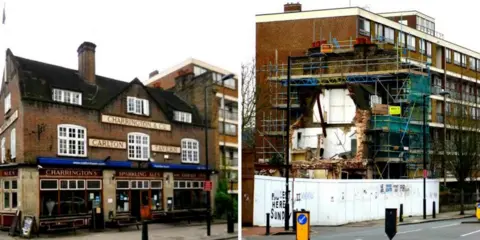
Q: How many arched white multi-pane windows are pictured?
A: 3